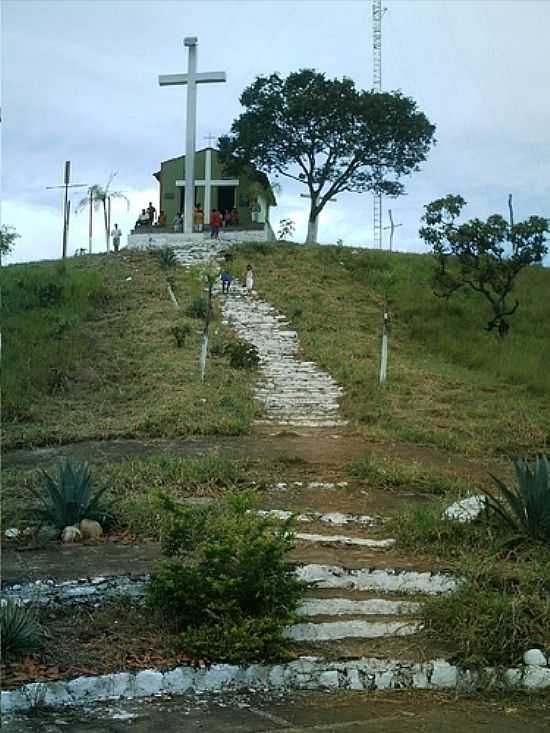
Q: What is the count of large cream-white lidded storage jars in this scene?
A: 0